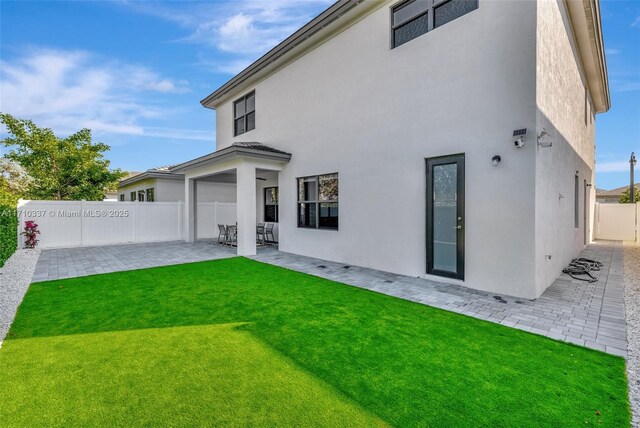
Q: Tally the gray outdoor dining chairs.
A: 4